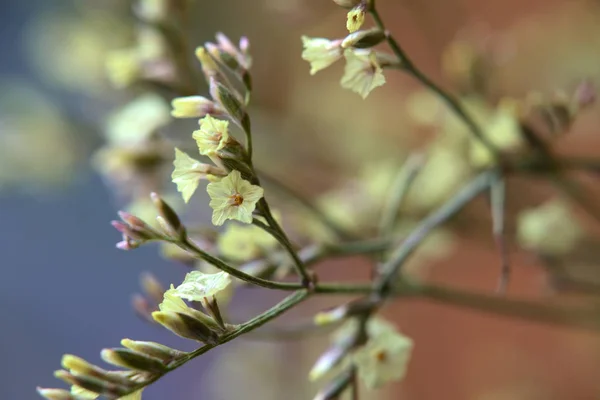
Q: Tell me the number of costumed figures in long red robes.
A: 0